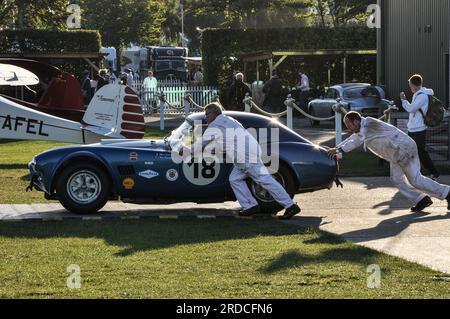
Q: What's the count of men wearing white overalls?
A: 2